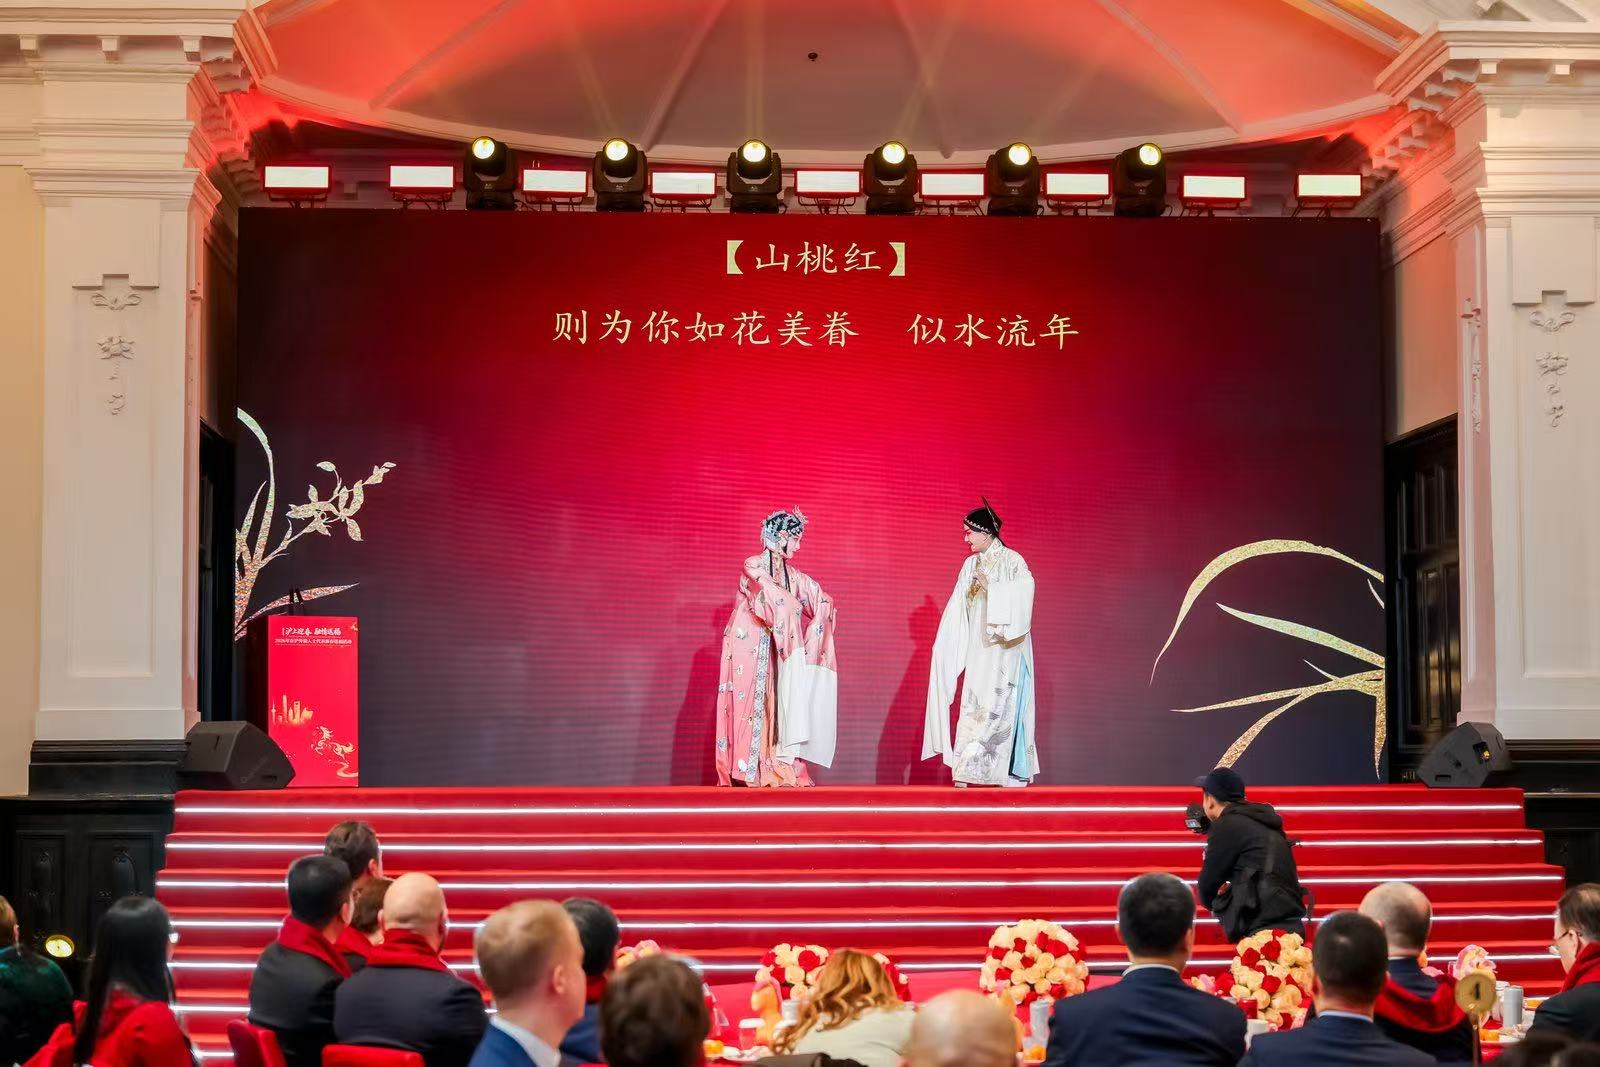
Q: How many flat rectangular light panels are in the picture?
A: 9